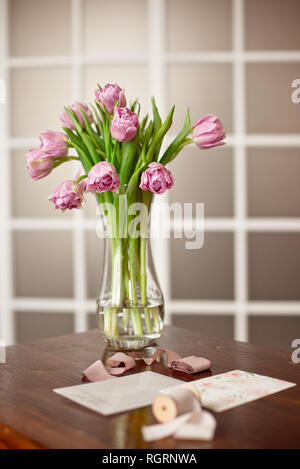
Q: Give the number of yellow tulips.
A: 0